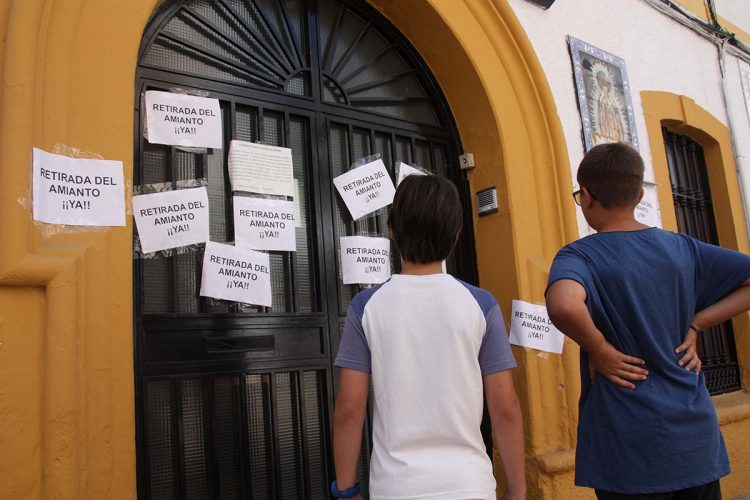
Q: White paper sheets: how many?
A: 11